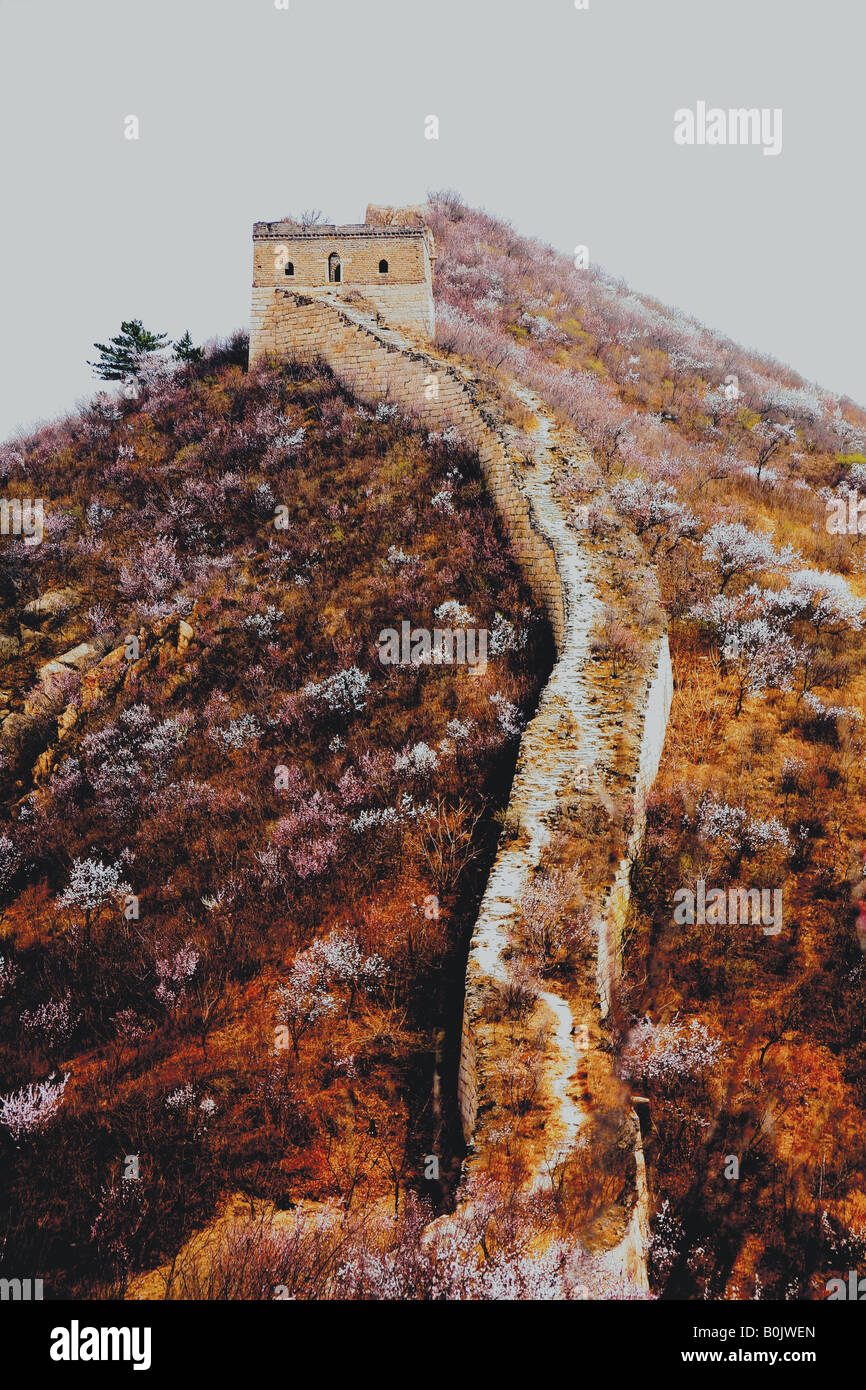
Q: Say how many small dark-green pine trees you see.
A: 2